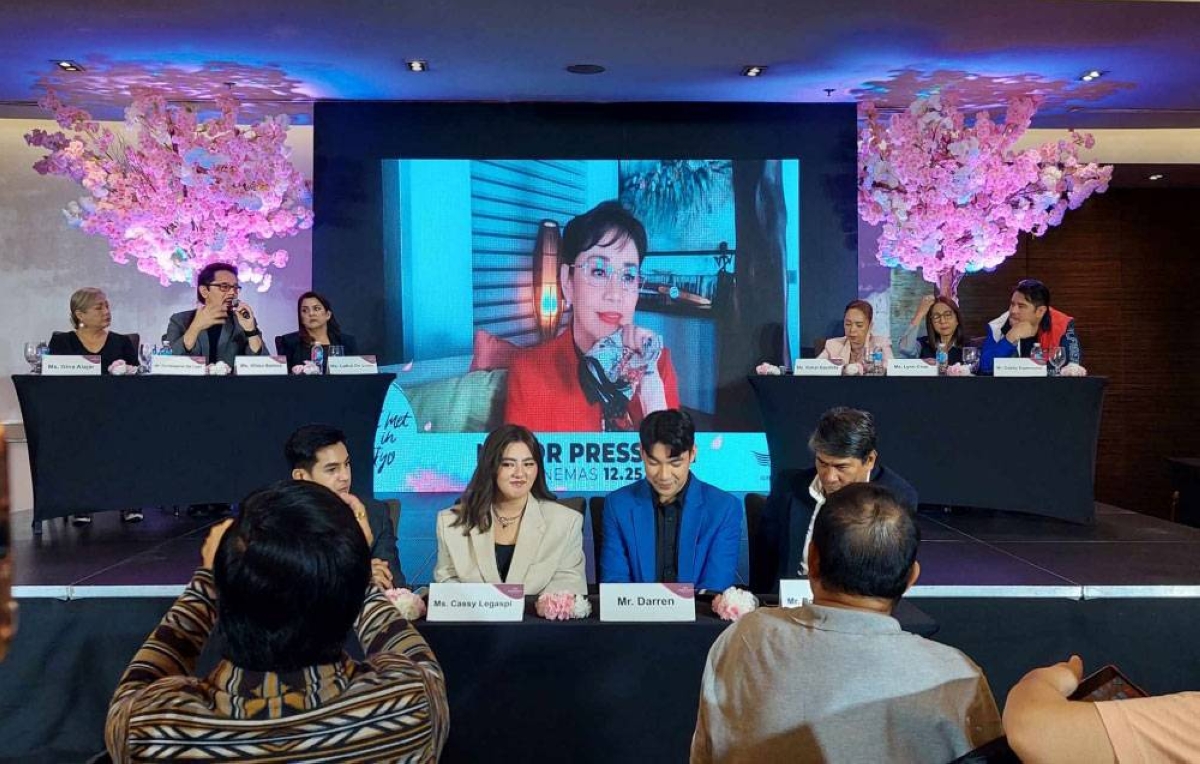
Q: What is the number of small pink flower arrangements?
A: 10